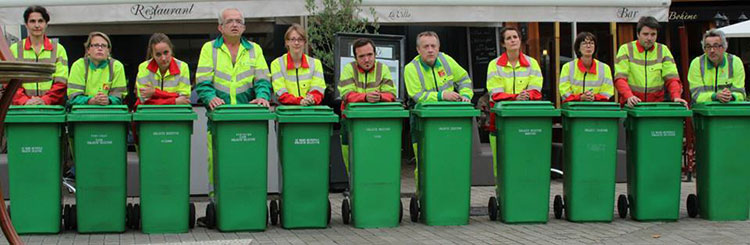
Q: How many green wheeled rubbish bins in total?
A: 11